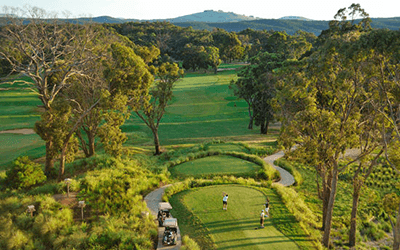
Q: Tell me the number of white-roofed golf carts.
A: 2